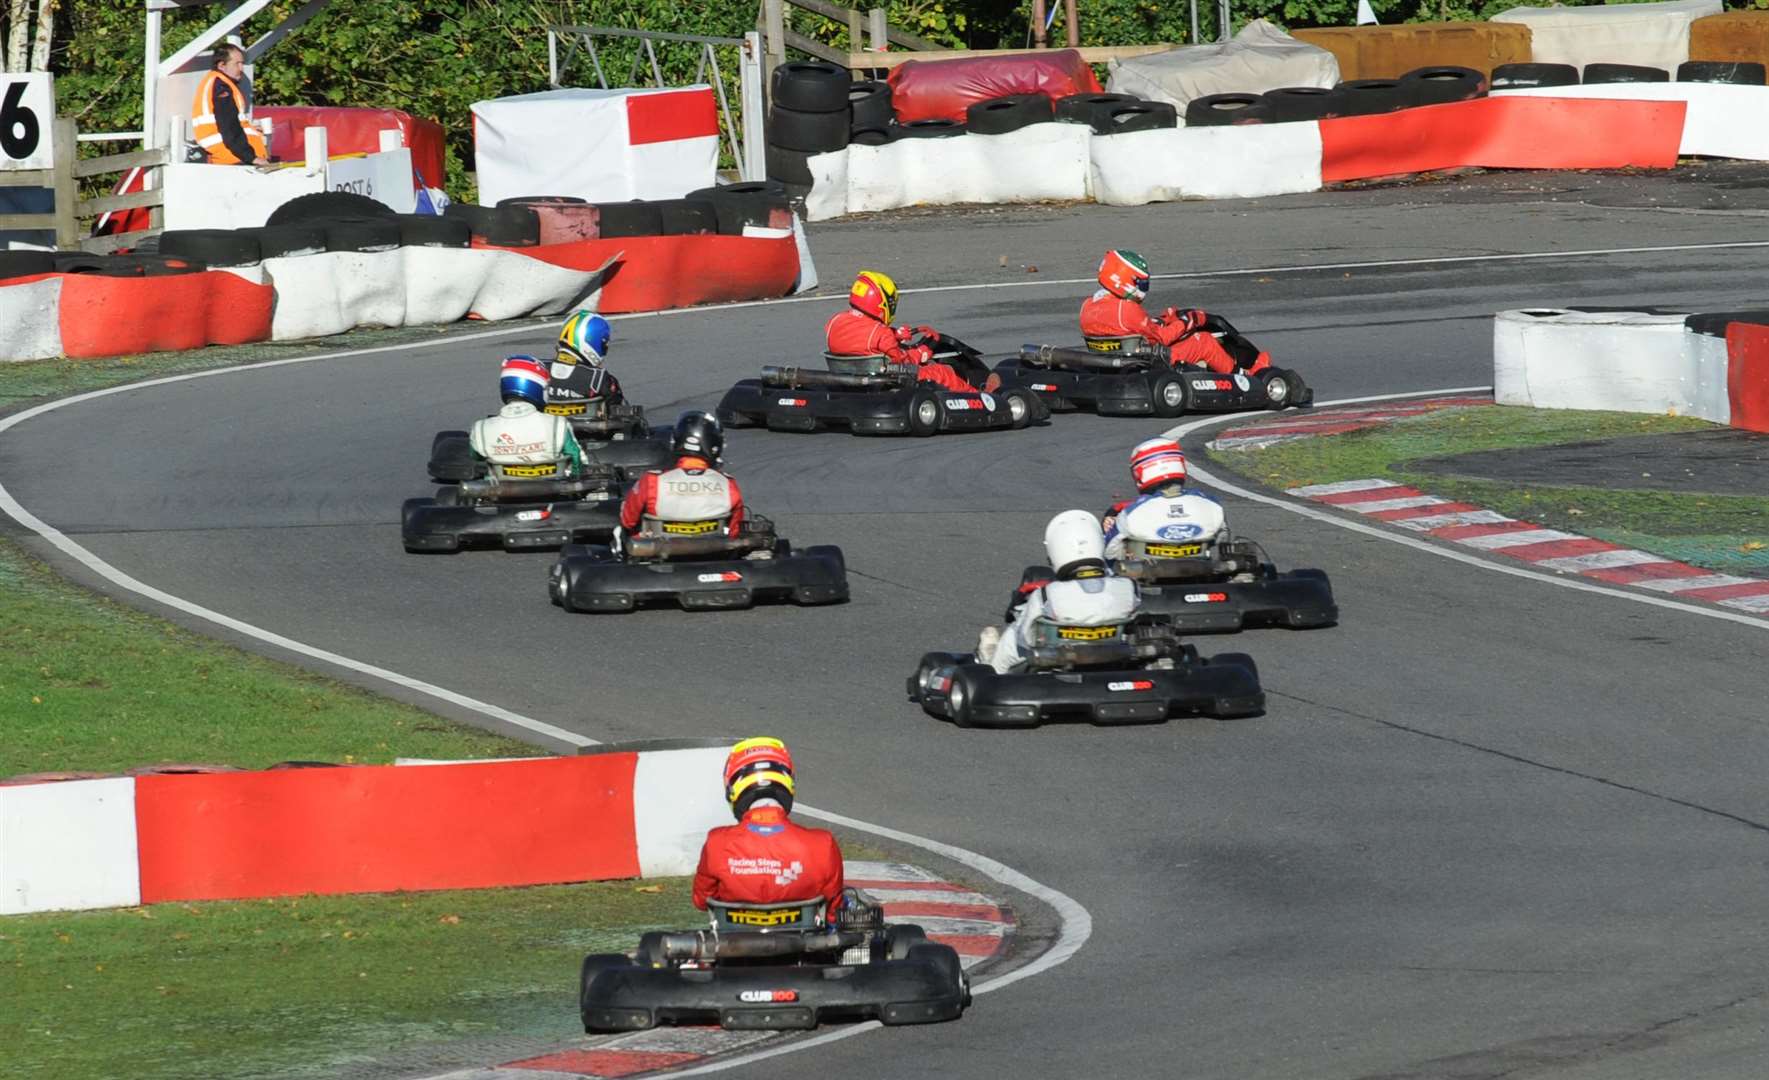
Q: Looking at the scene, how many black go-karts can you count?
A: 8